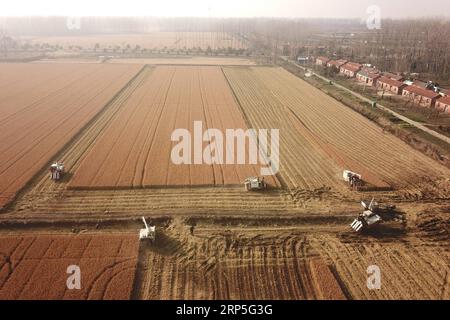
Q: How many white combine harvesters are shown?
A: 5